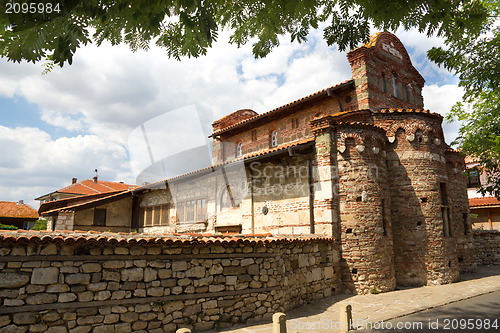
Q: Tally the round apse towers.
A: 3